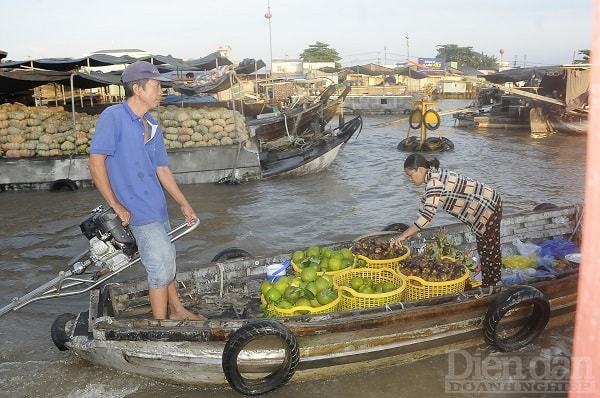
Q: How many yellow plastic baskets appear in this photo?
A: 5